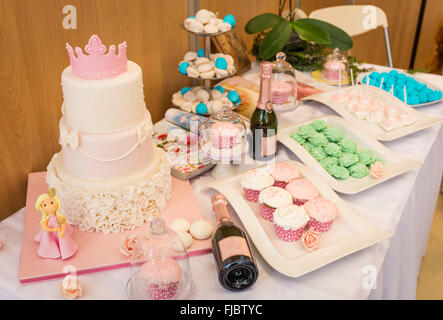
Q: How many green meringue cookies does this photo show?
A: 14